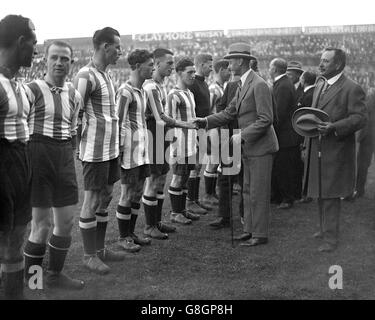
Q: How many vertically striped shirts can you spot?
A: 7